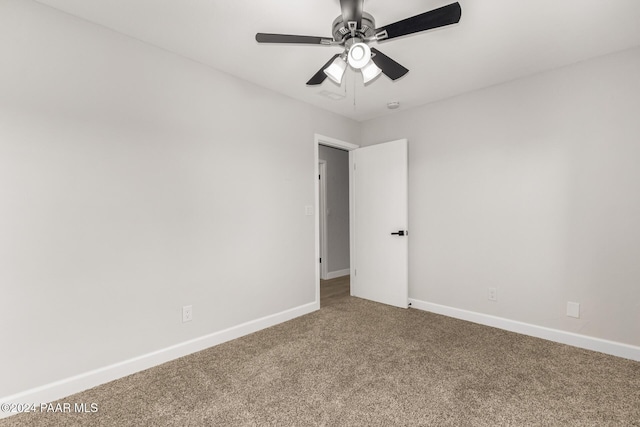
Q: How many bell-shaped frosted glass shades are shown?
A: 3